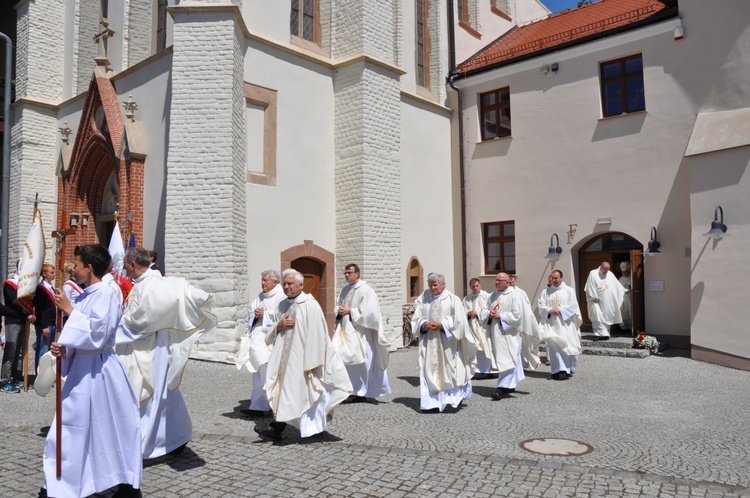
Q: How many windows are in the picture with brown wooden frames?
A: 3